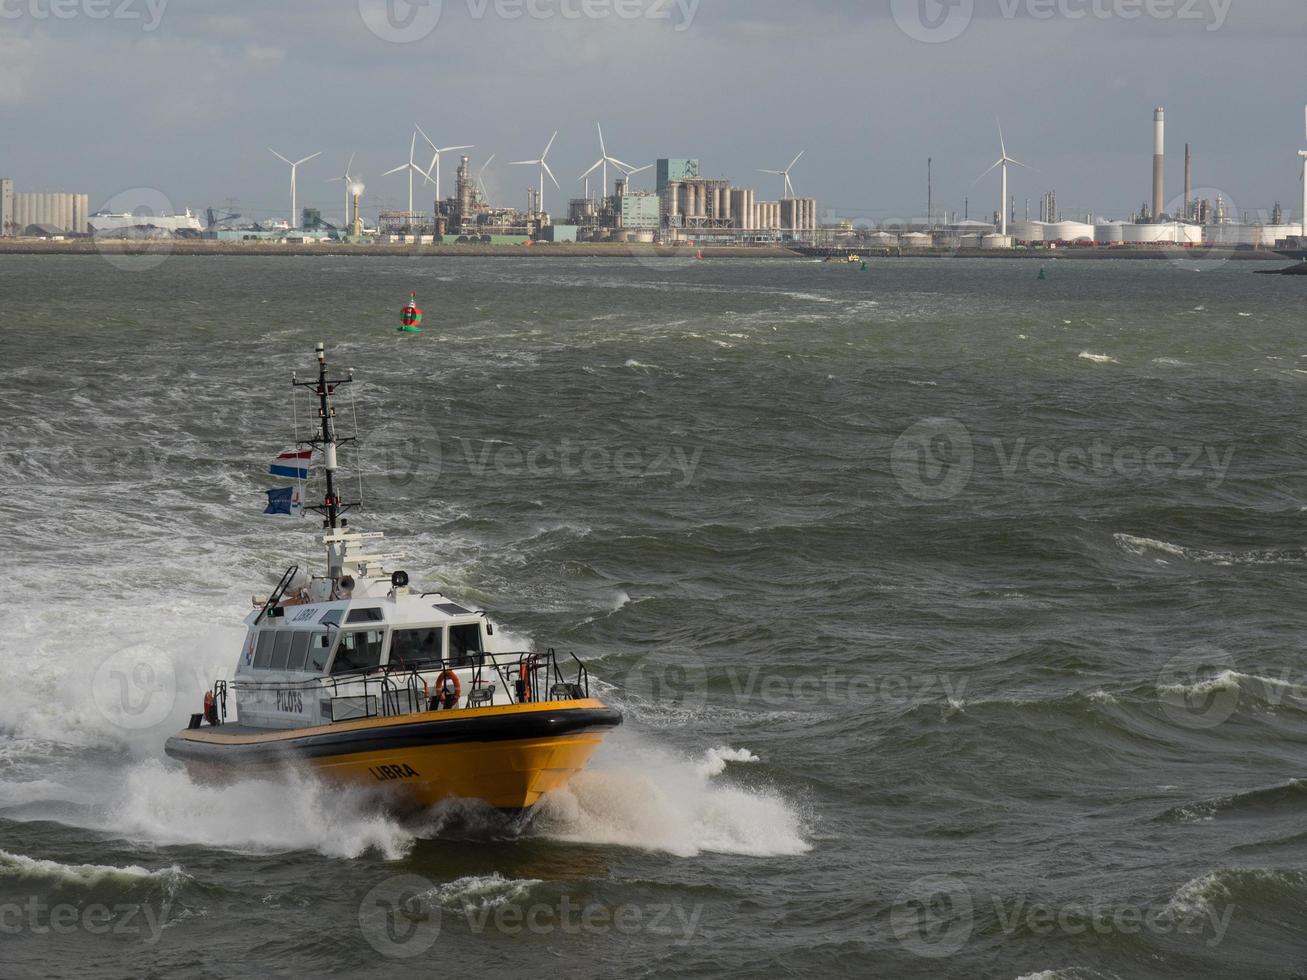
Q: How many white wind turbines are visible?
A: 11